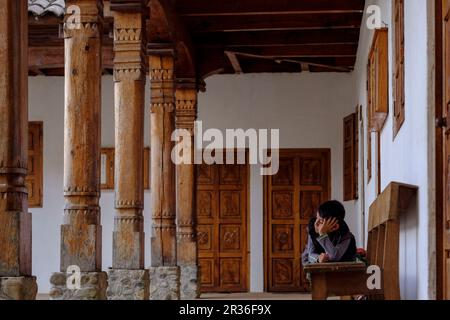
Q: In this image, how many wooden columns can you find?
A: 5